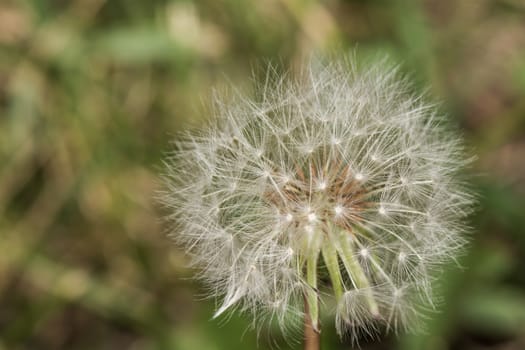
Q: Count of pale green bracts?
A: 3